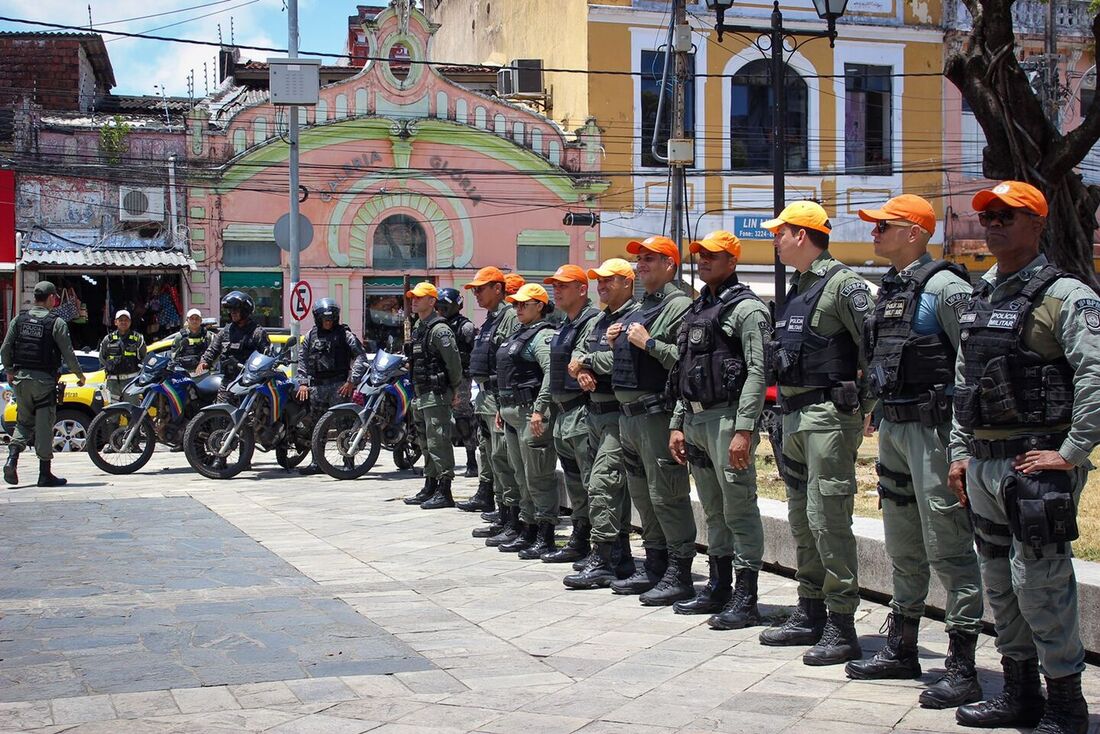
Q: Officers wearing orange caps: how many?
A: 11